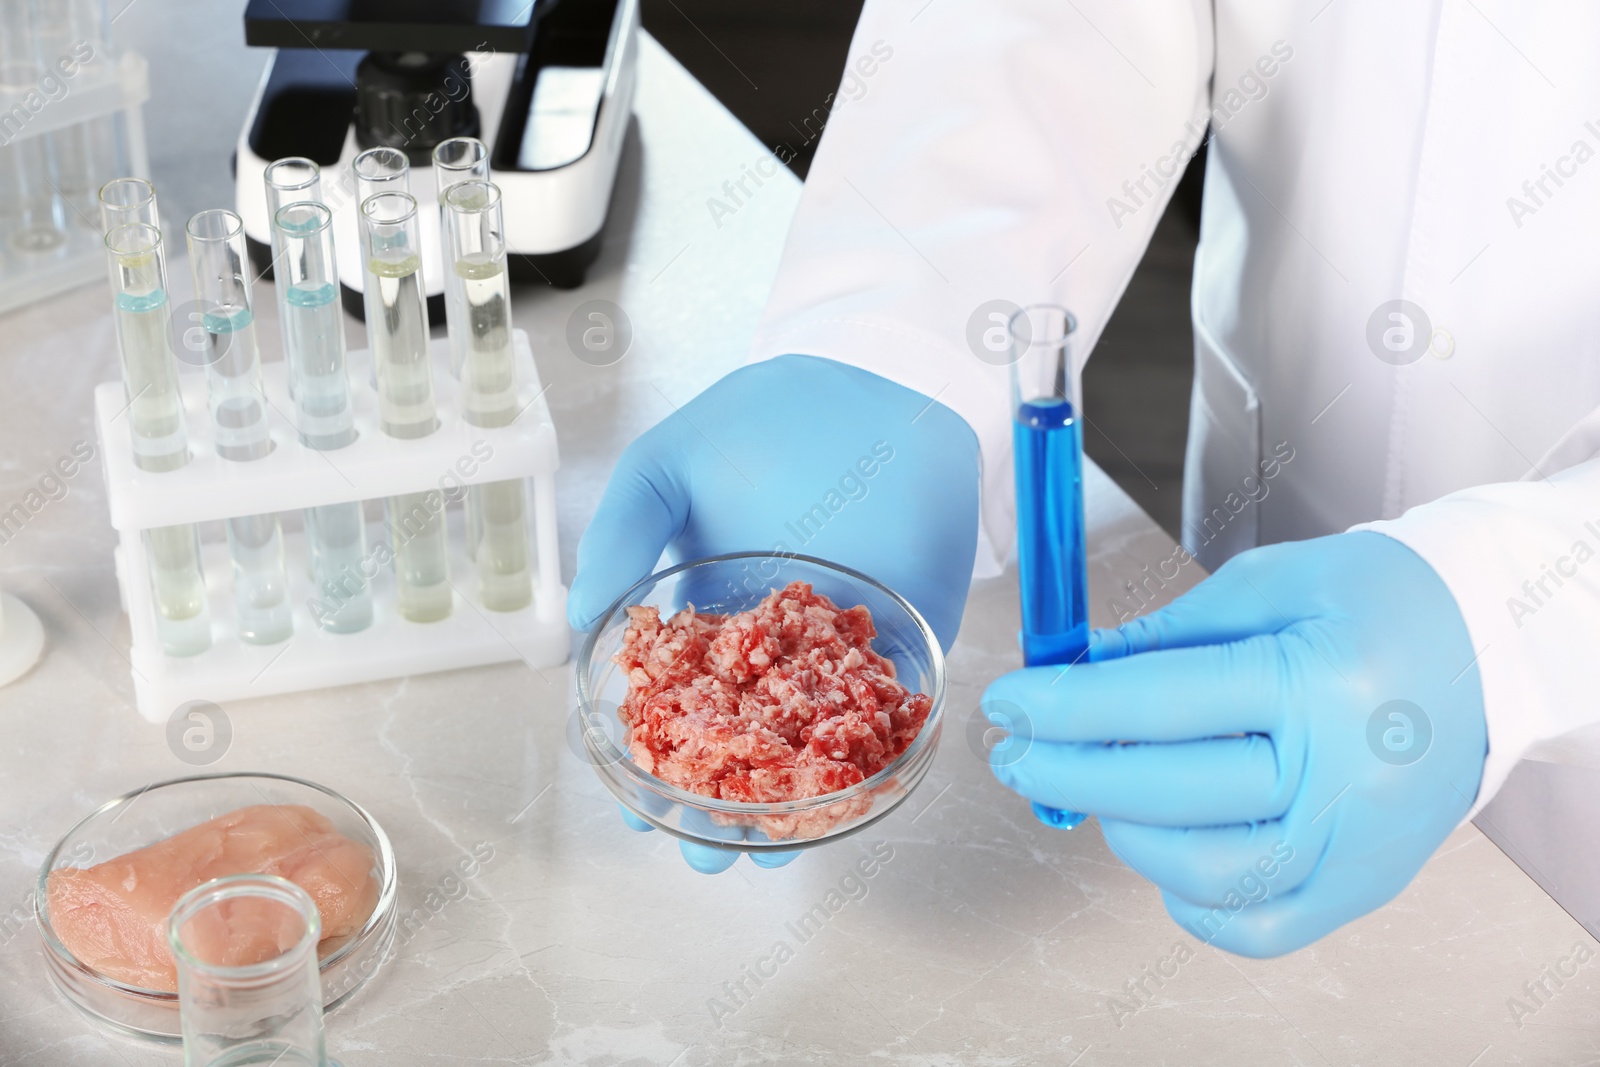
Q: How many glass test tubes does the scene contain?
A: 10